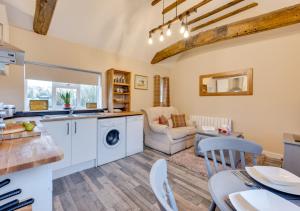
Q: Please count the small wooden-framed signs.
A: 2